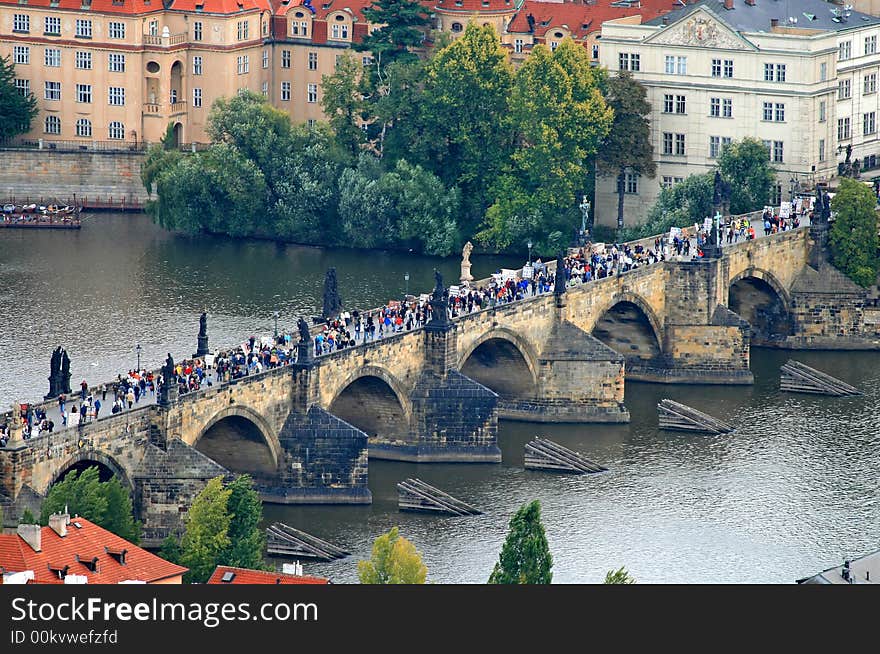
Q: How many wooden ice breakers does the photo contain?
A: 5